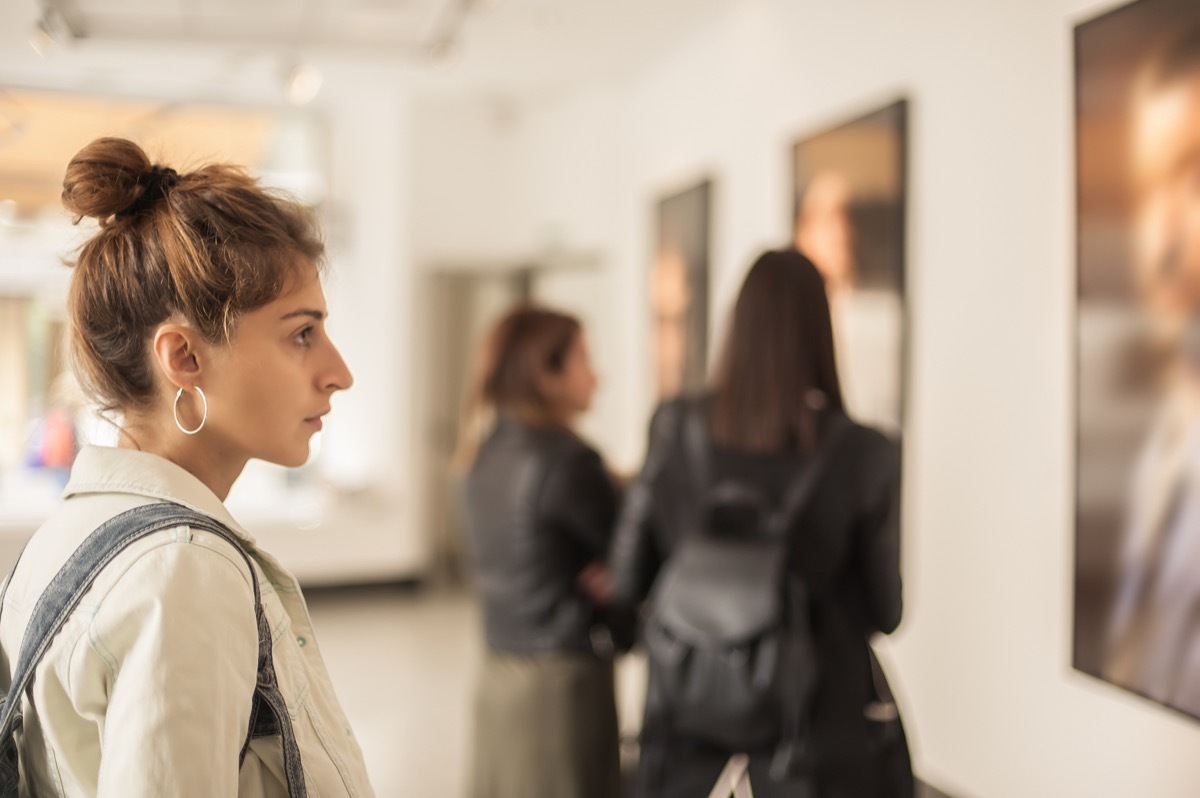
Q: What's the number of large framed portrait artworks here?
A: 3